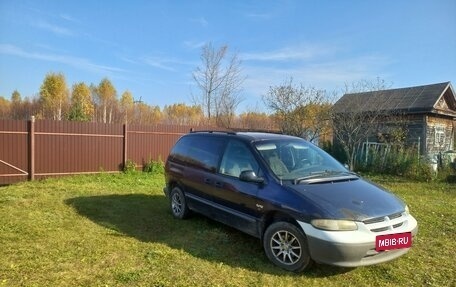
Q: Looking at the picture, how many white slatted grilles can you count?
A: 1